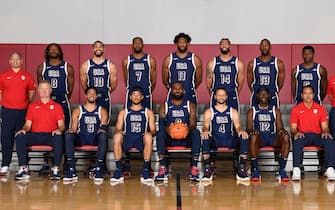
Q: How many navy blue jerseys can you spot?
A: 12